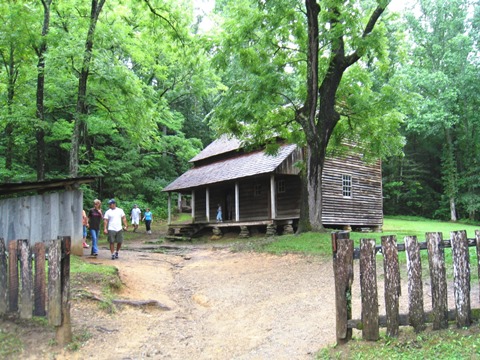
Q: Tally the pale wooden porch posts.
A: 5